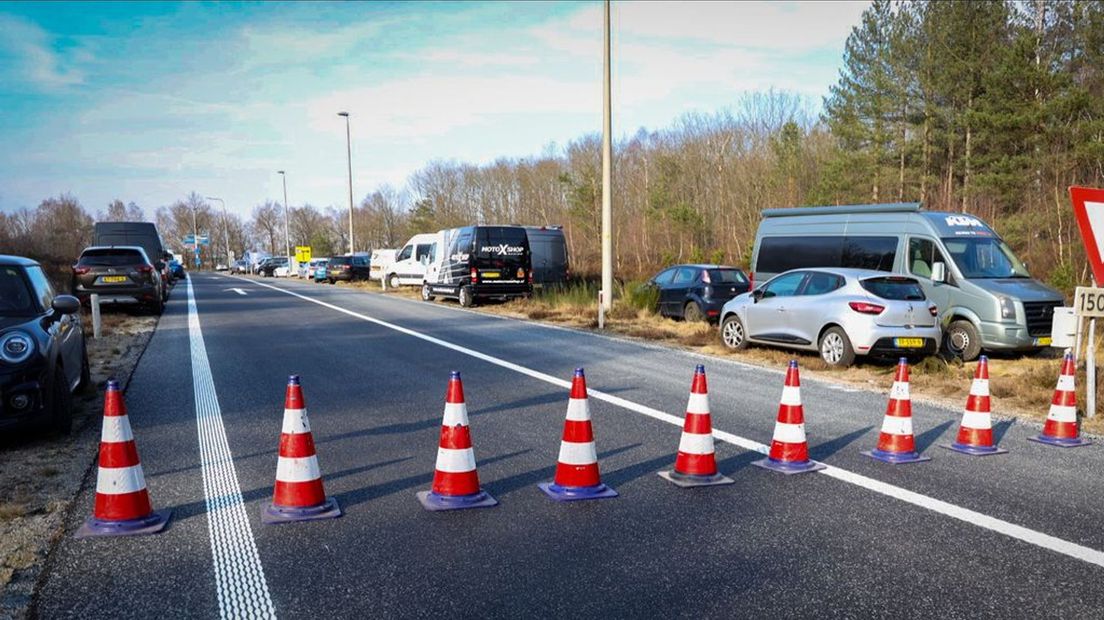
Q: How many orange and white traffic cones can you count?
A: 9